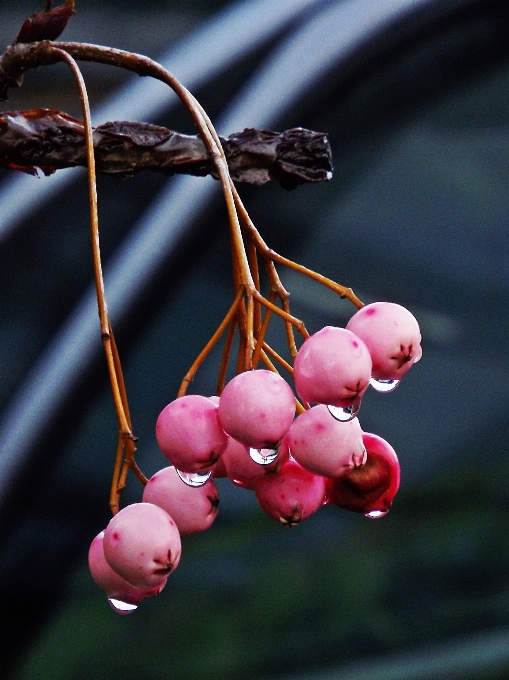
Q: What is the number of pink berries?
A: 11